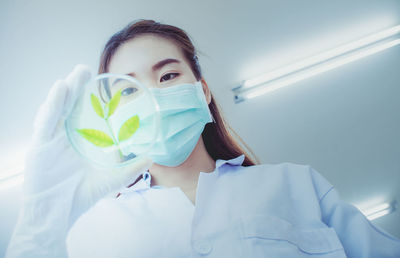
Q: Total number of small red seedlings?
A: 0